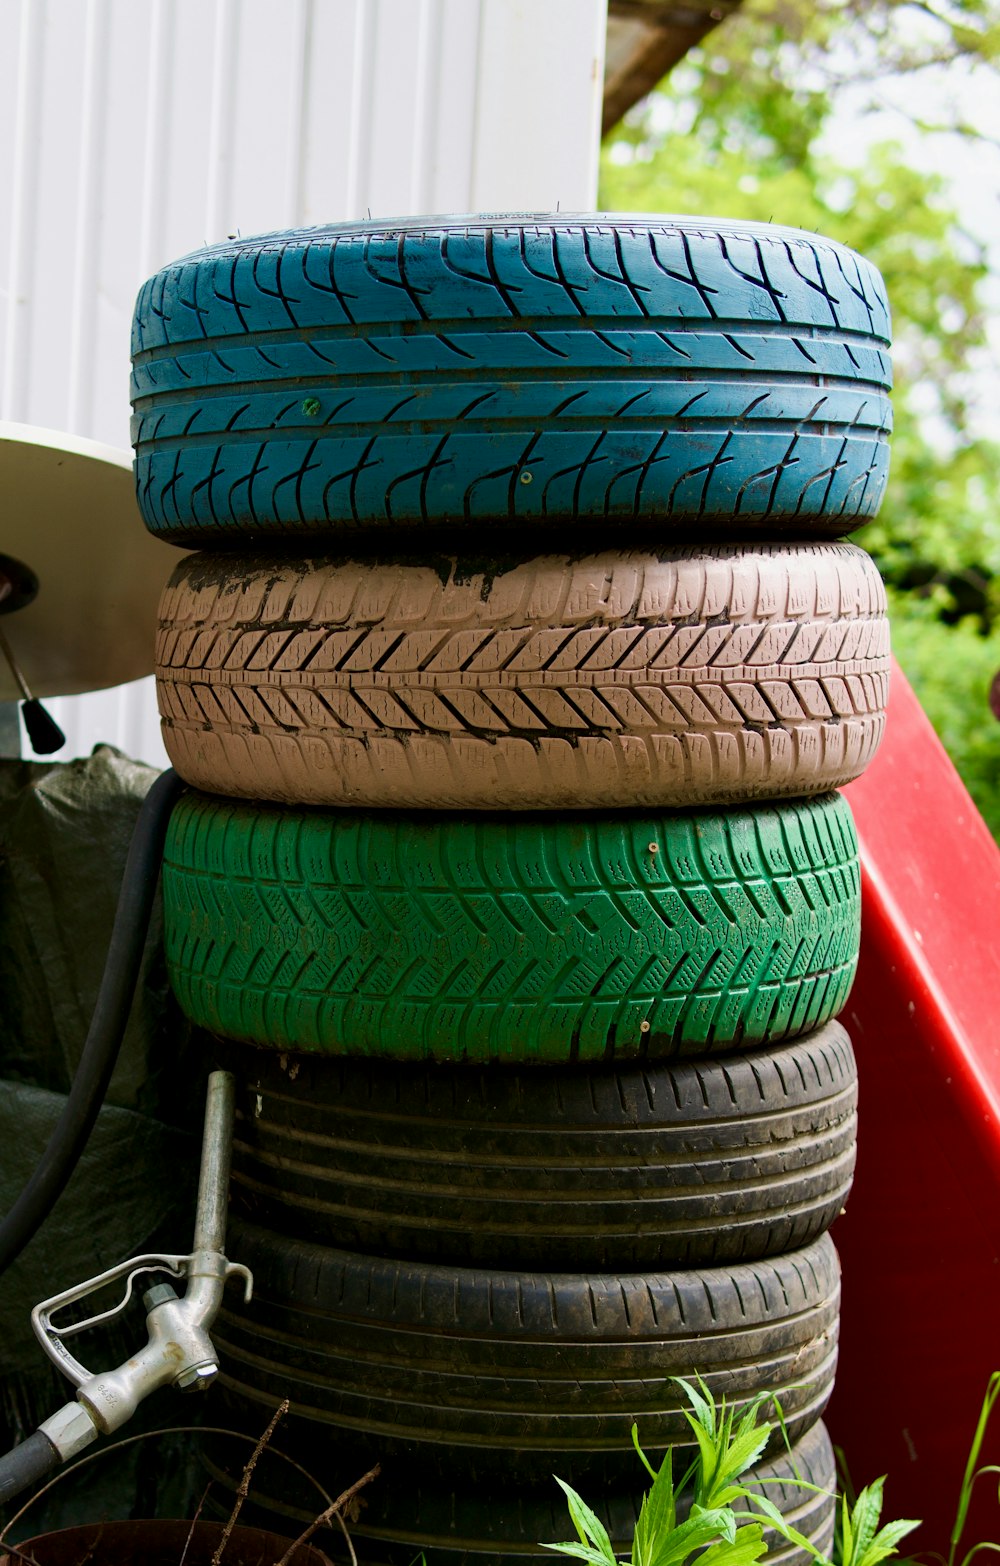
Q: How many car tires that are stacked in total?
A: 6